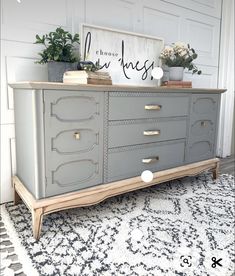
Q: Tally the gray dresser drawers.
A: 3